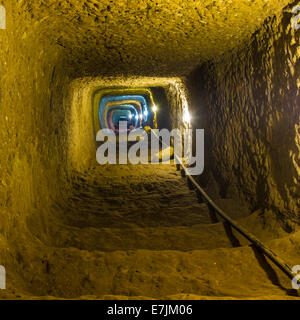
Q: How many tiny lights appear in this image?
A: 6